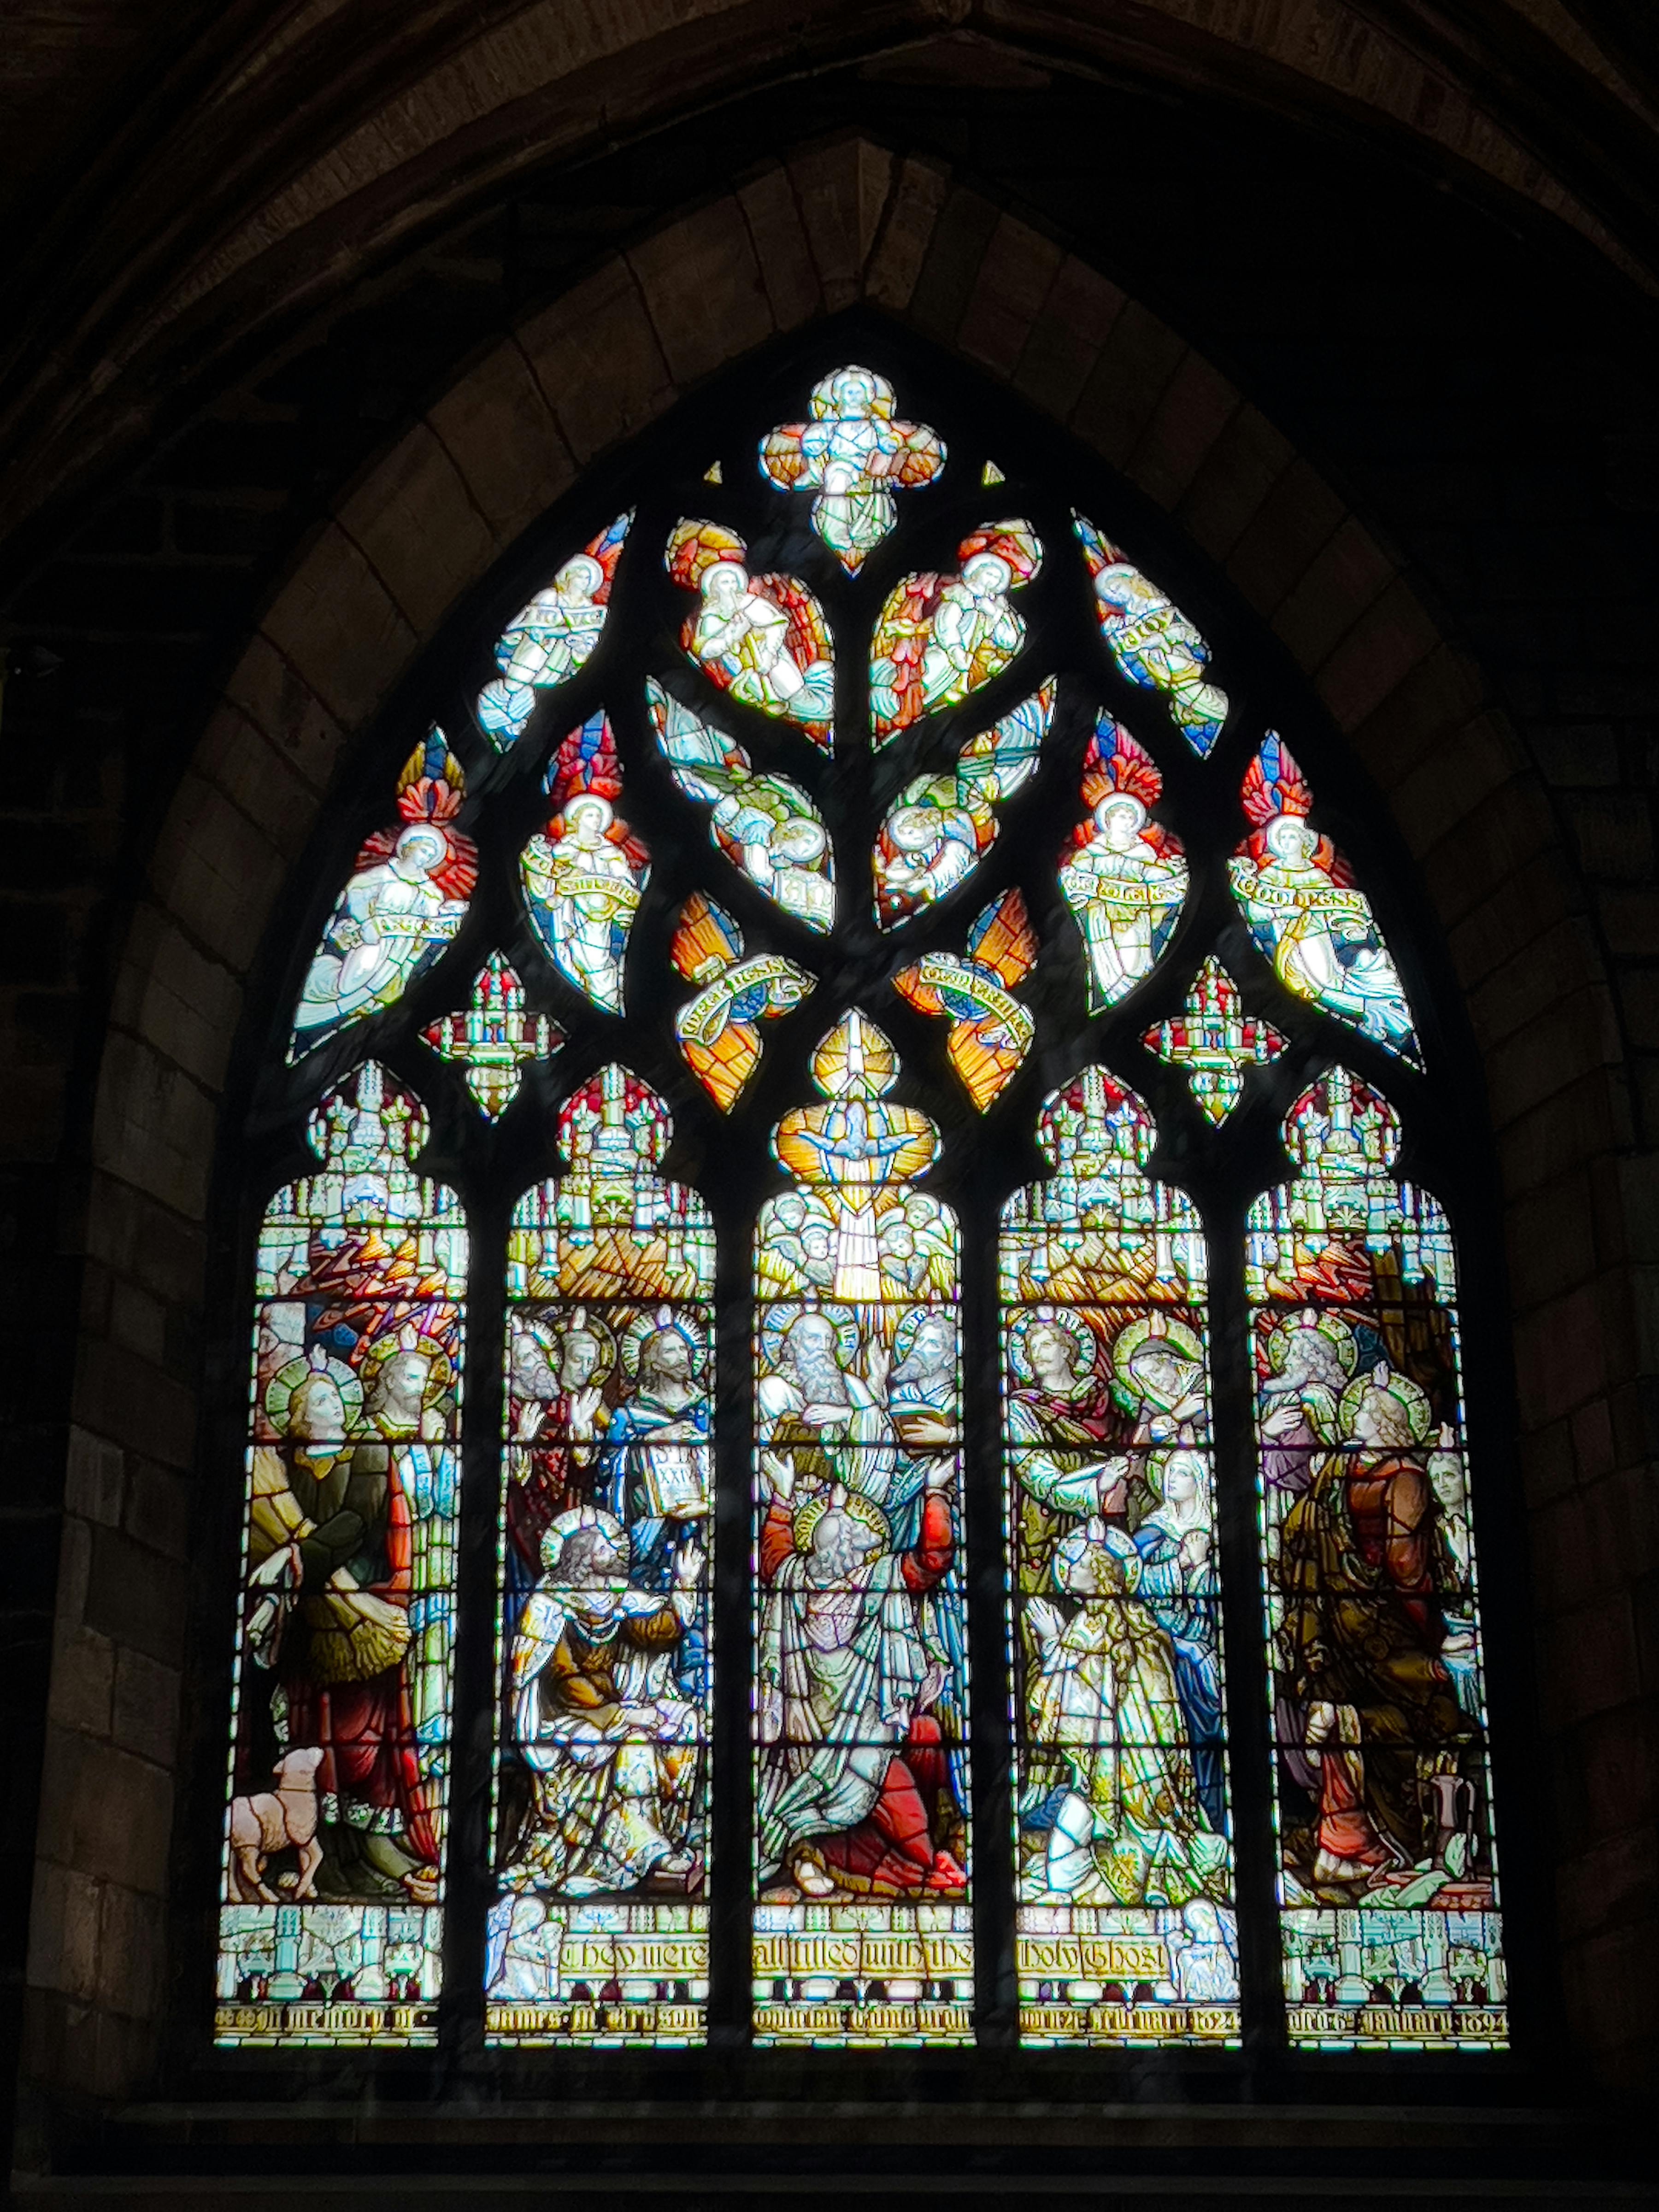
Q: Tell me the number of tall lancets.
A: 5